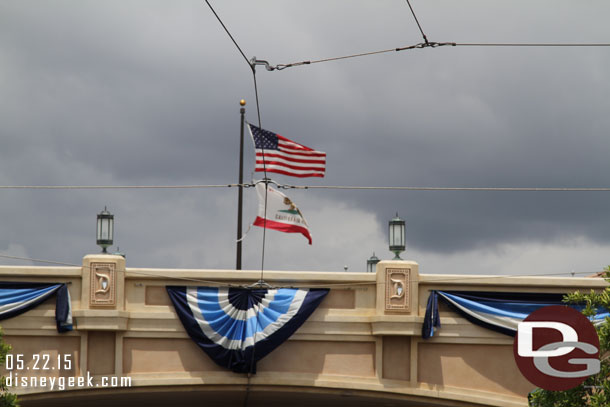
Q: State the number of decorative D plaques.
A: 2